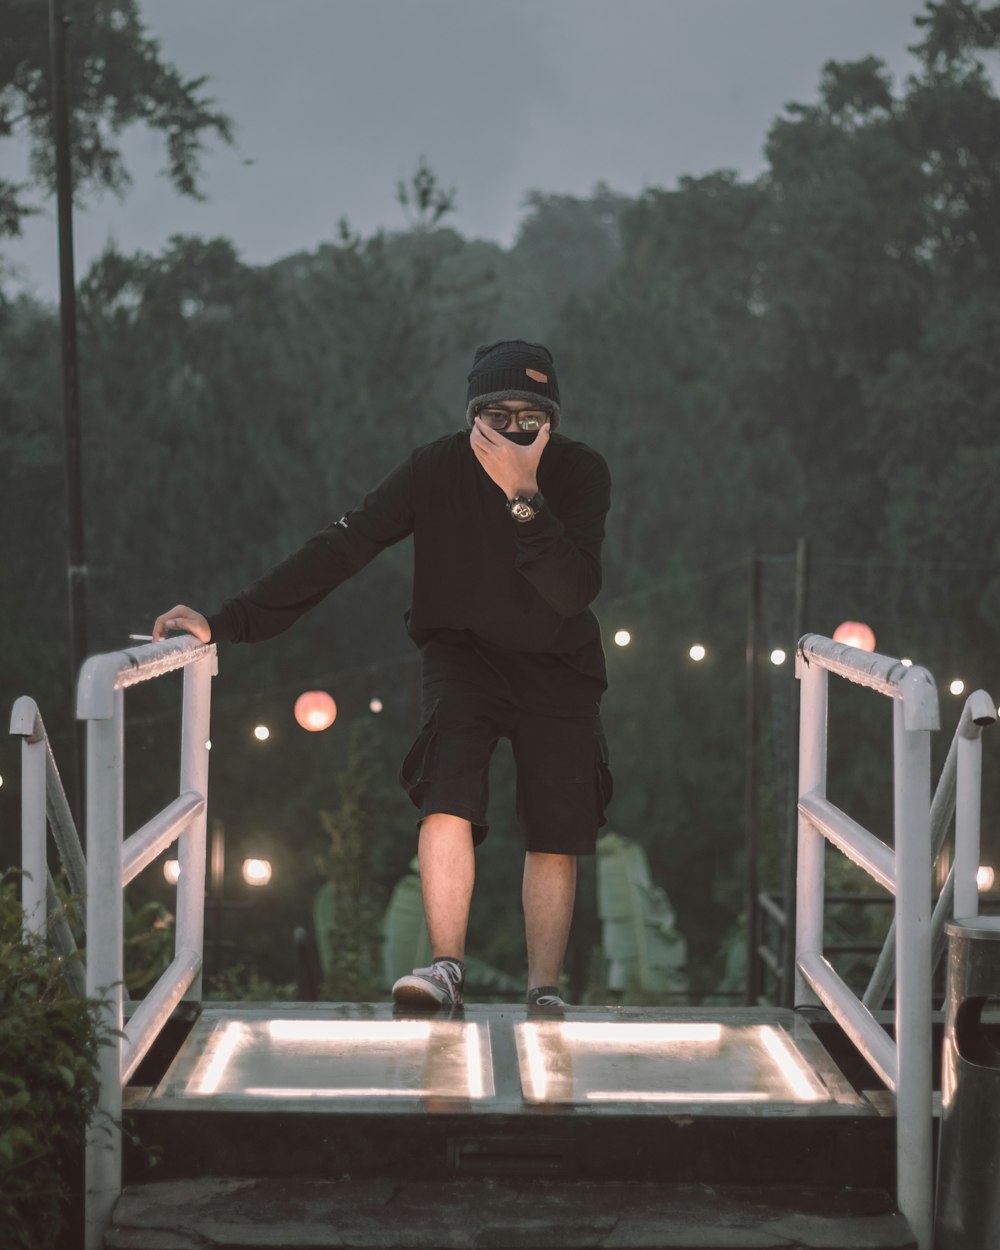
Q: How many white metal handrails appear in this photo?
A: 4